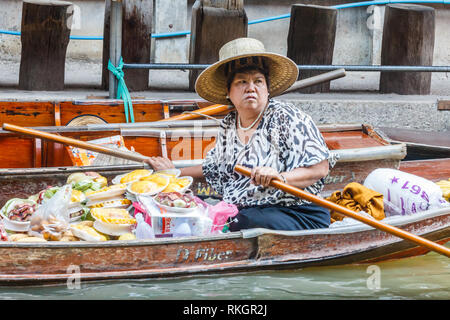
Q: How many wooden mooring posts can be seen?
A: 5